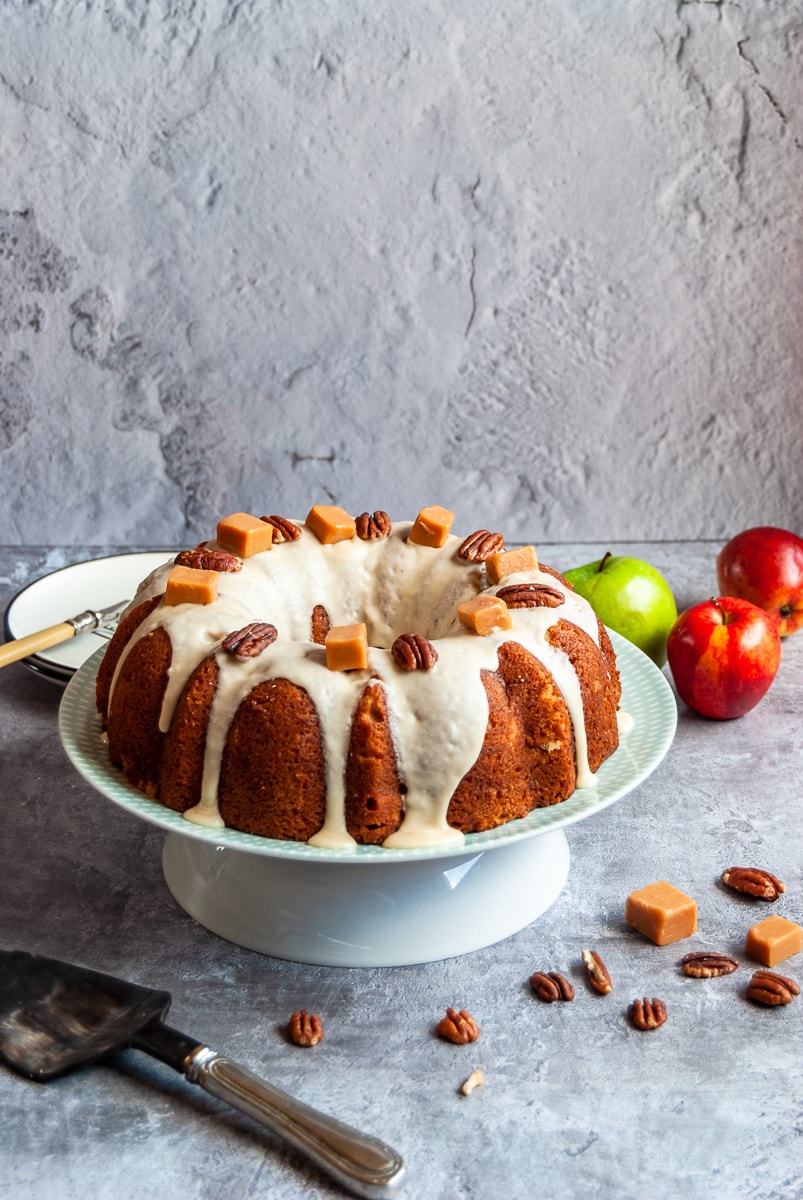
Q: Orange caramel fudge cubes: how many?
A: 9